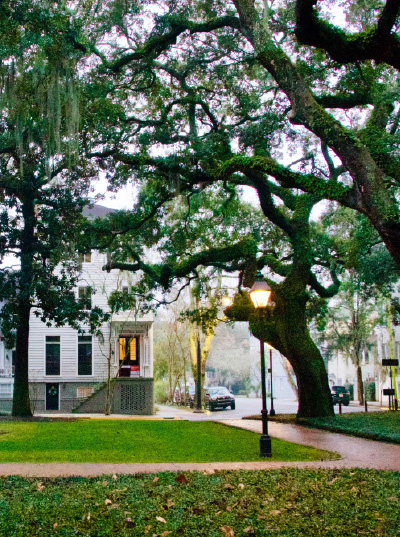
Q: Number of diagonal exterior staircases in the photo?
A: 1